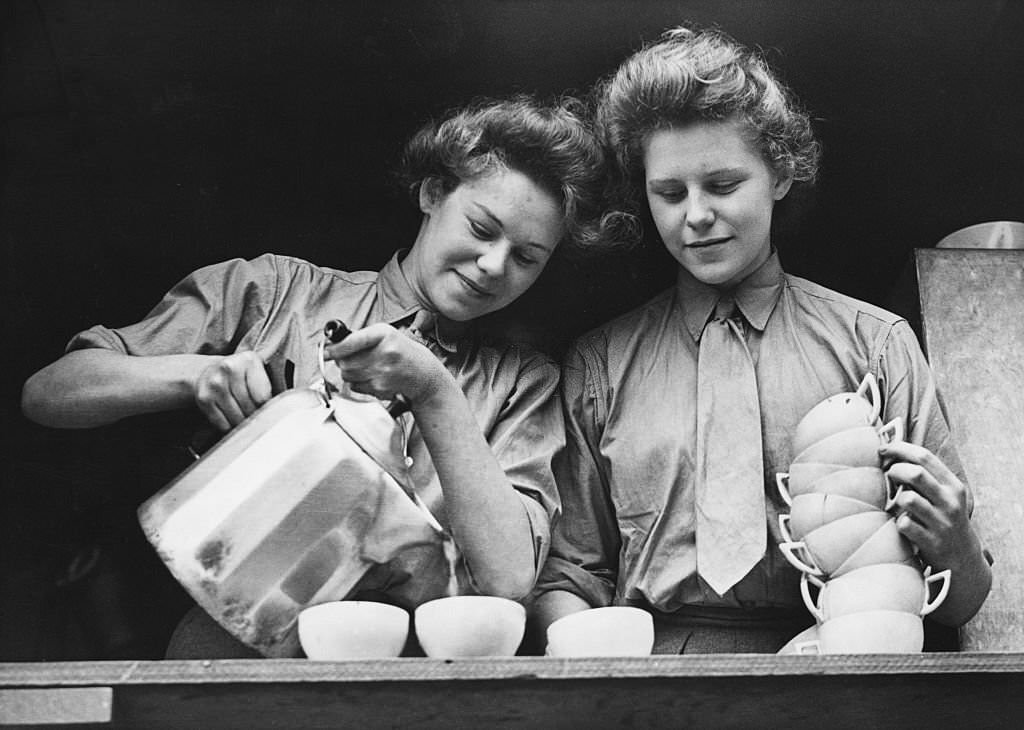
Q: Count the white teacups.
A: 12